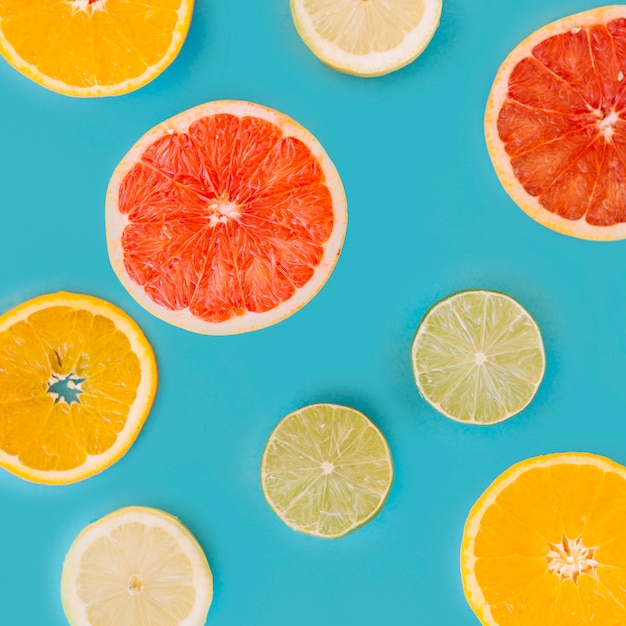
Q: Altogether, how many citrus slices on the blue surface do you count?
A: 9